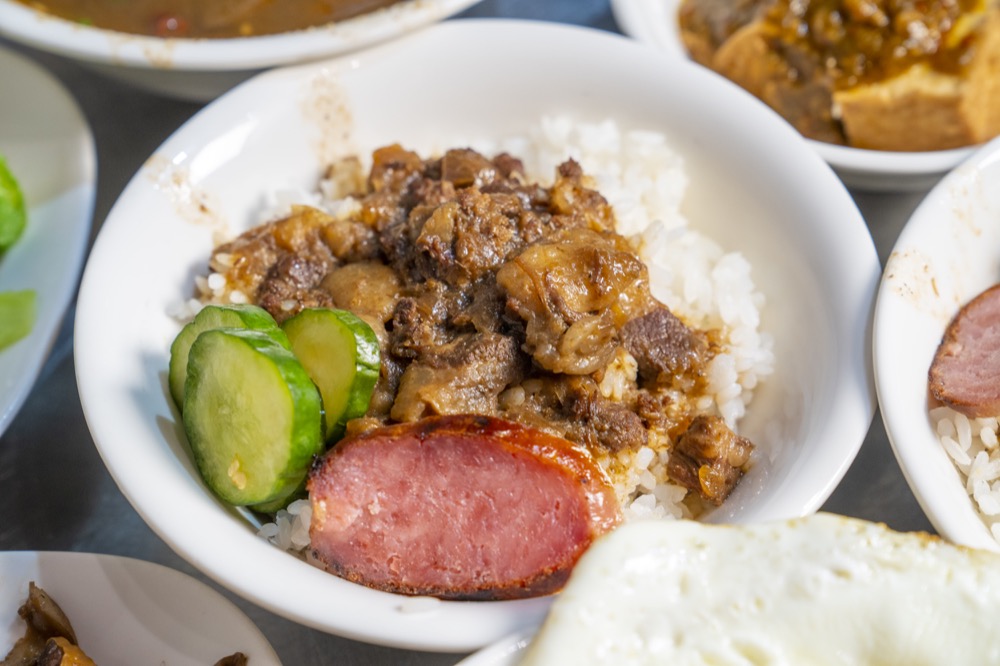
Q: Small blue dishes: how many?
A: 0